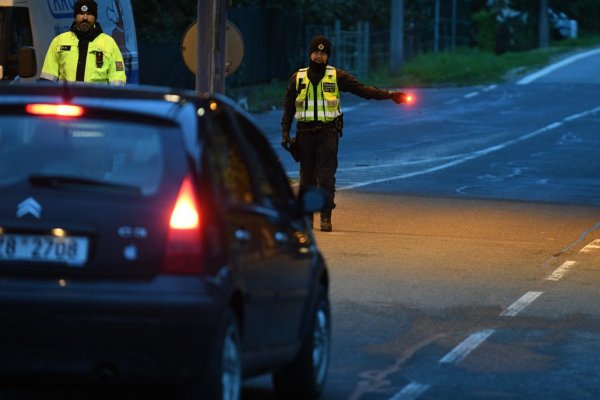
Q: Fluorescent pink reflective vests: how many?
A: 0